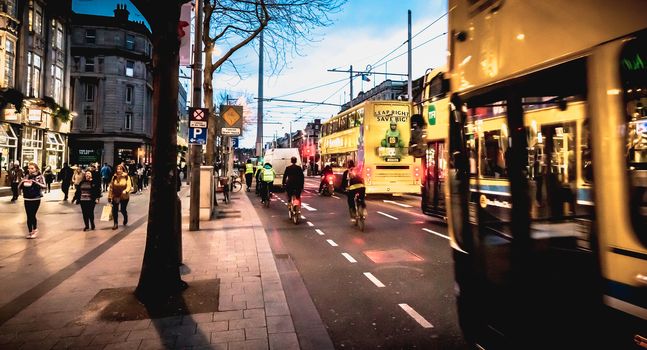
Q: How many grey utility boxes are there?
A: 1